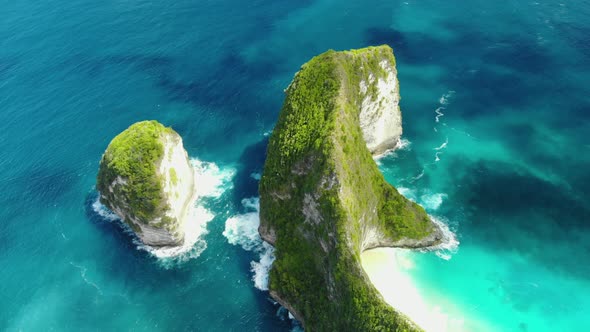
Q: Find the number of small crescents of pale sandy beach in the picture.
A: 1